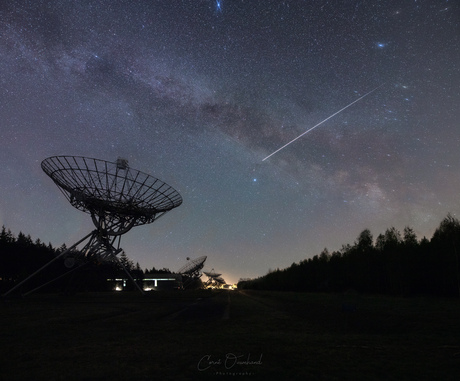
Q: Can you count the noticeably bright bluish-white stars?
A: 3